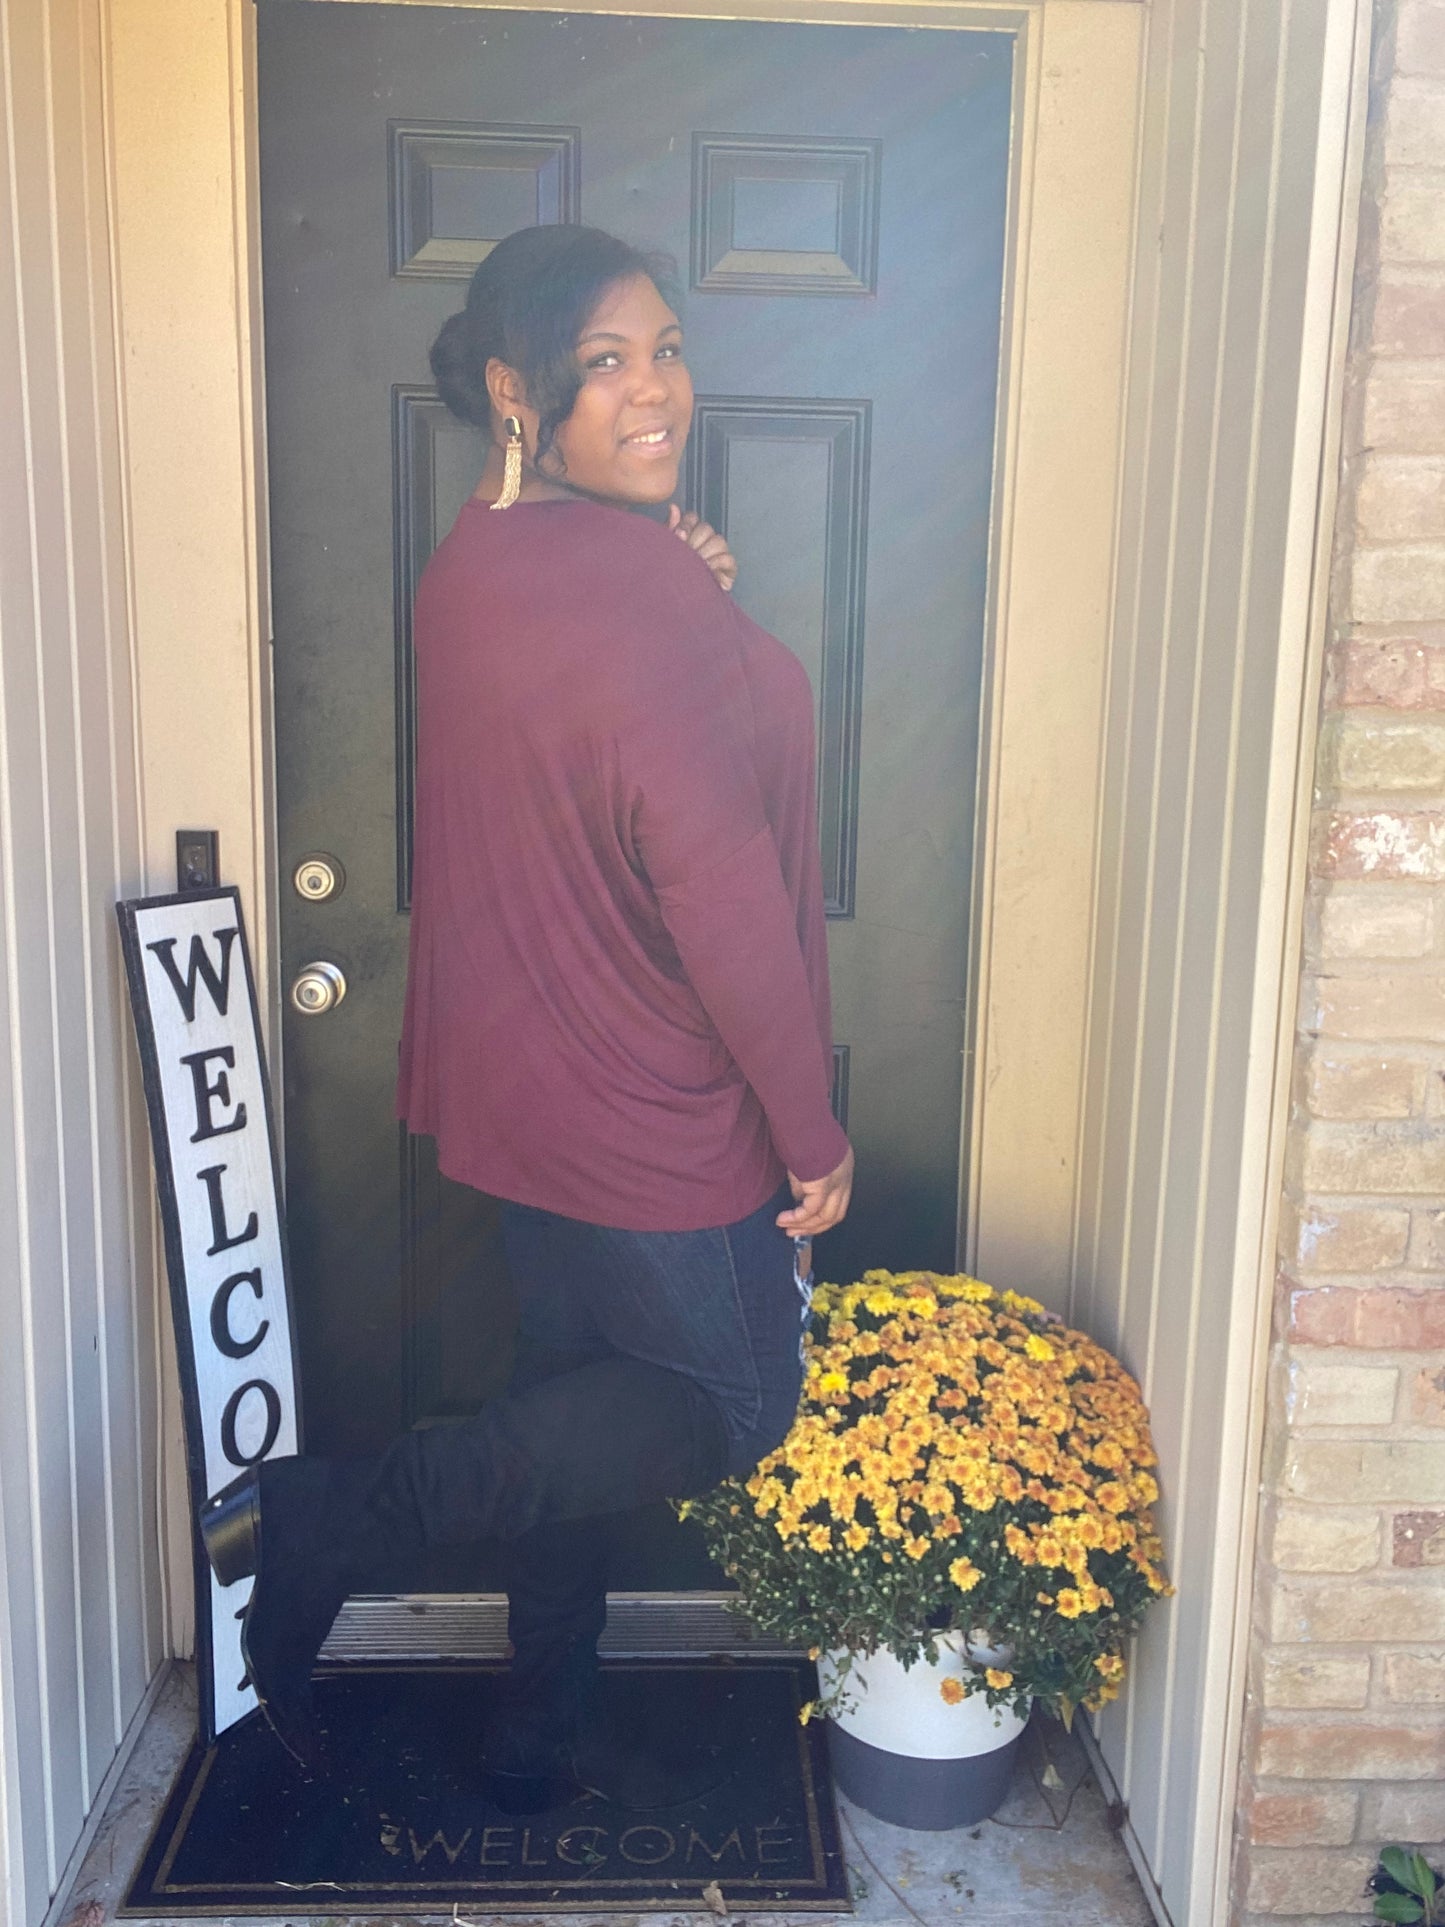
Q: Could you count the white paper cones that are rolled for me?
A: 0